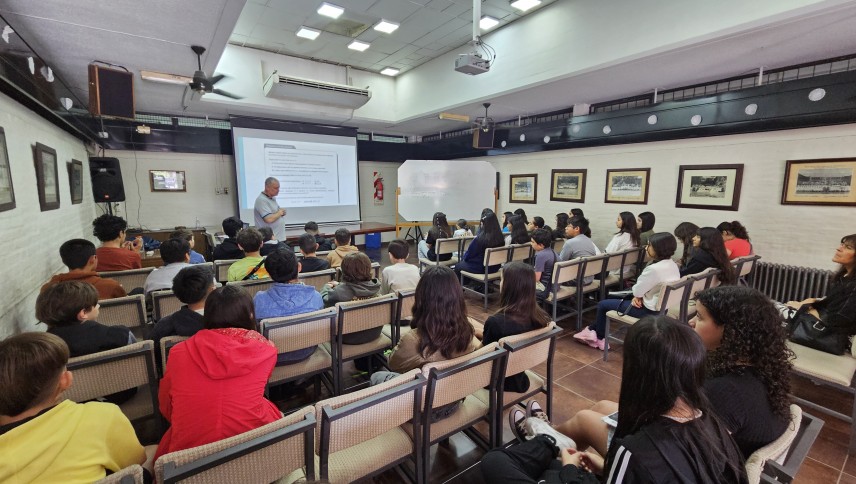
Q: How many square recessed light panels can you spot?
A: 7